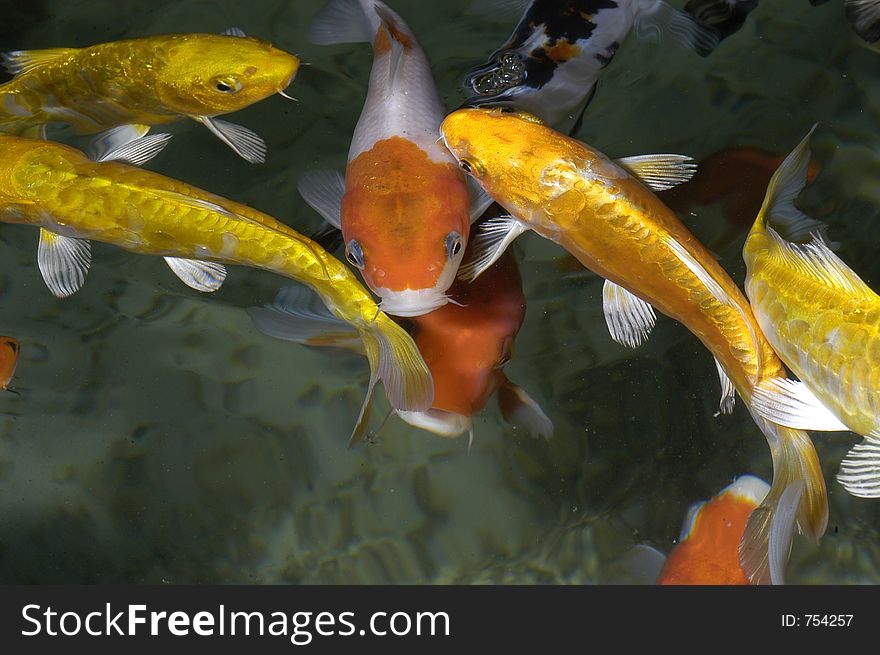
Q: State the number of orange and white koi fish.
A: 3